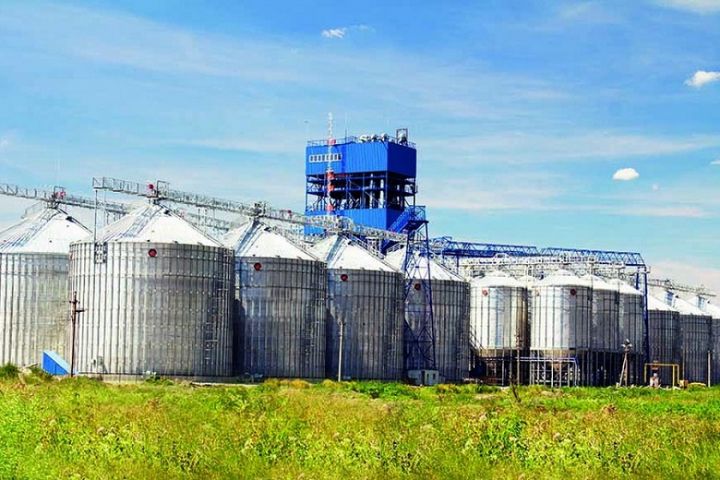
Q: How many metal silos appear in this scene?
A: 12